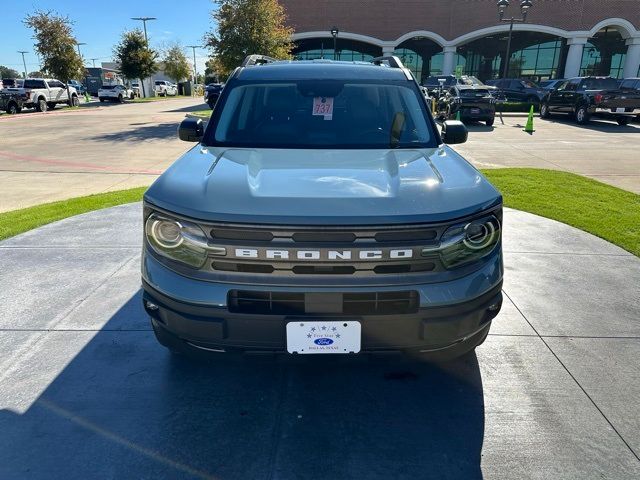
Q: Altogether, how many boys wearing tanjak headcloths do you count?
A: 0